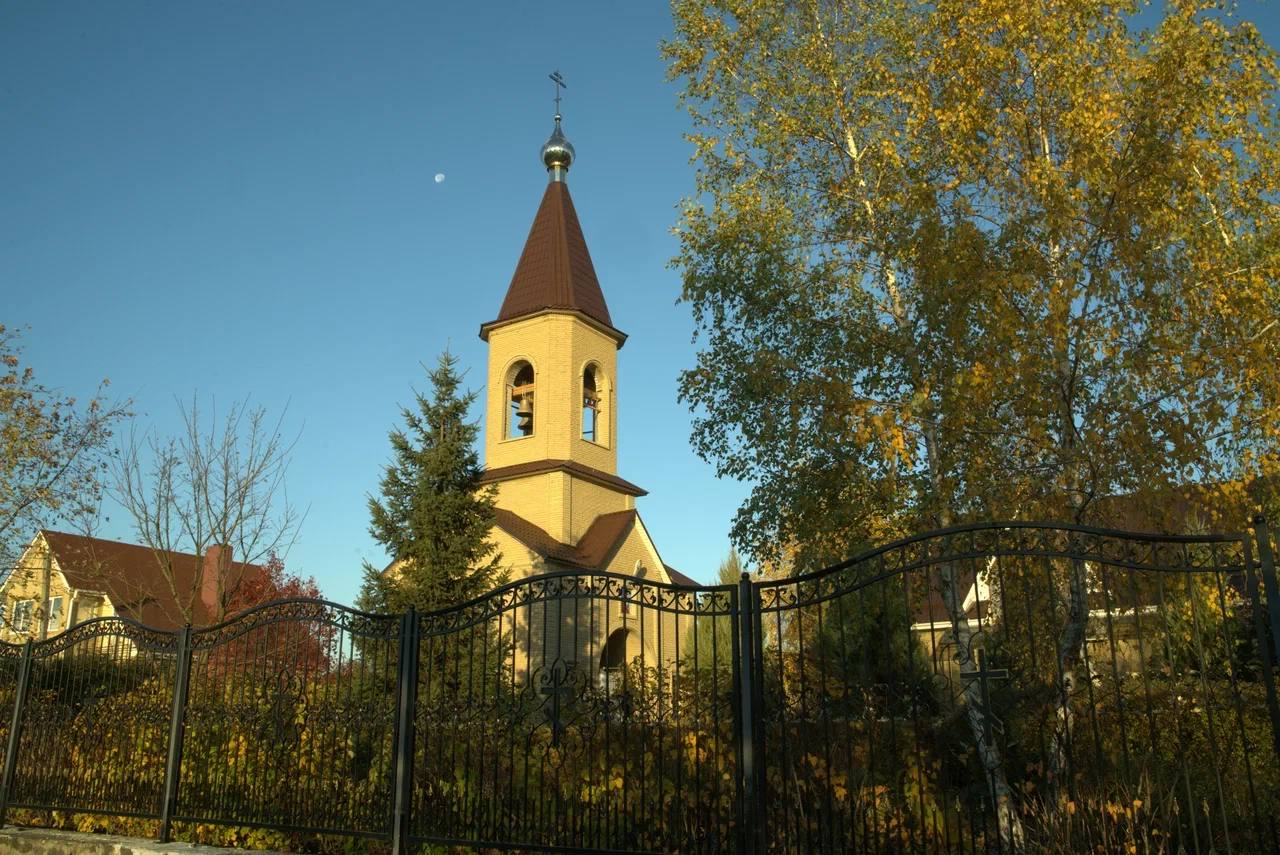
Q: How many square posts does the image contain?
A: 5